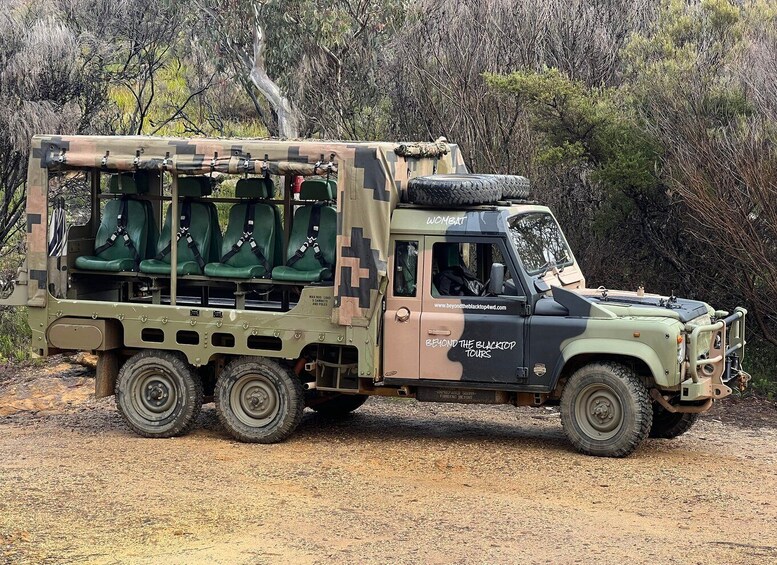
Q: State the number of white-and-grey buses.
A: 0